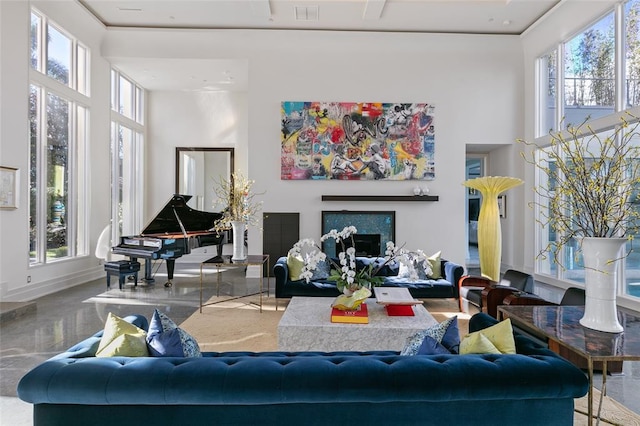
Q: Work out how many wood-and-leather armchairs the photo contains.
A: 2